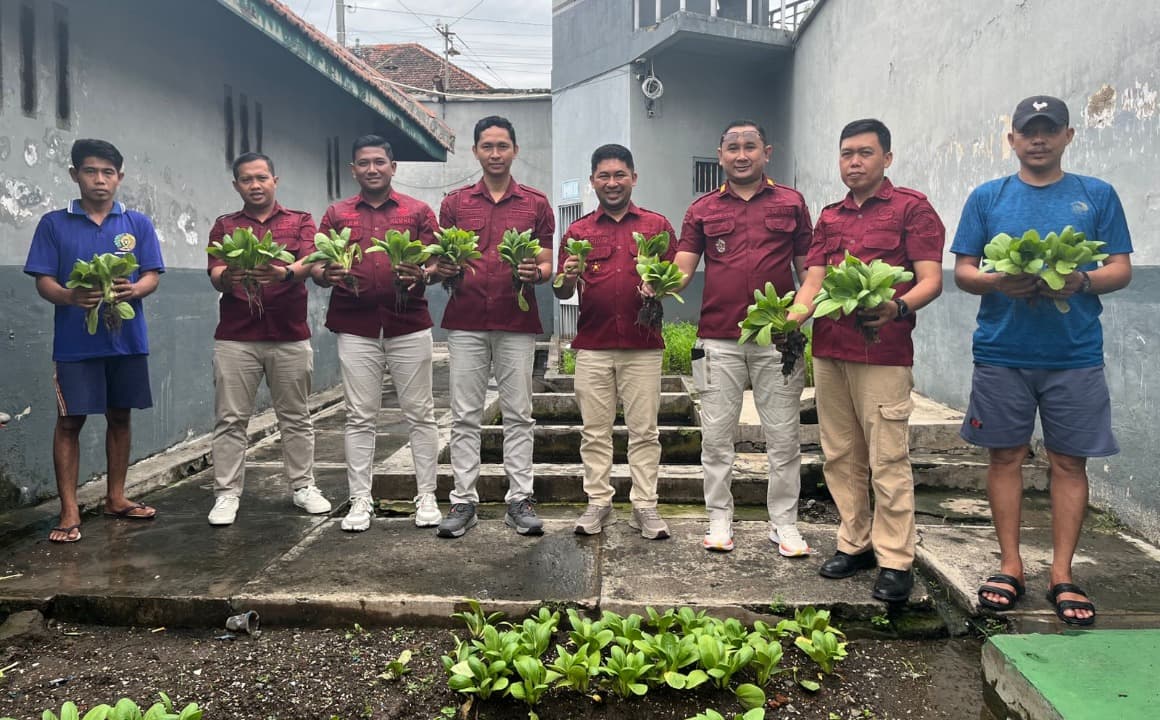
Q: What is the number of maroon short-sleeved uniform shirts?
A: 6